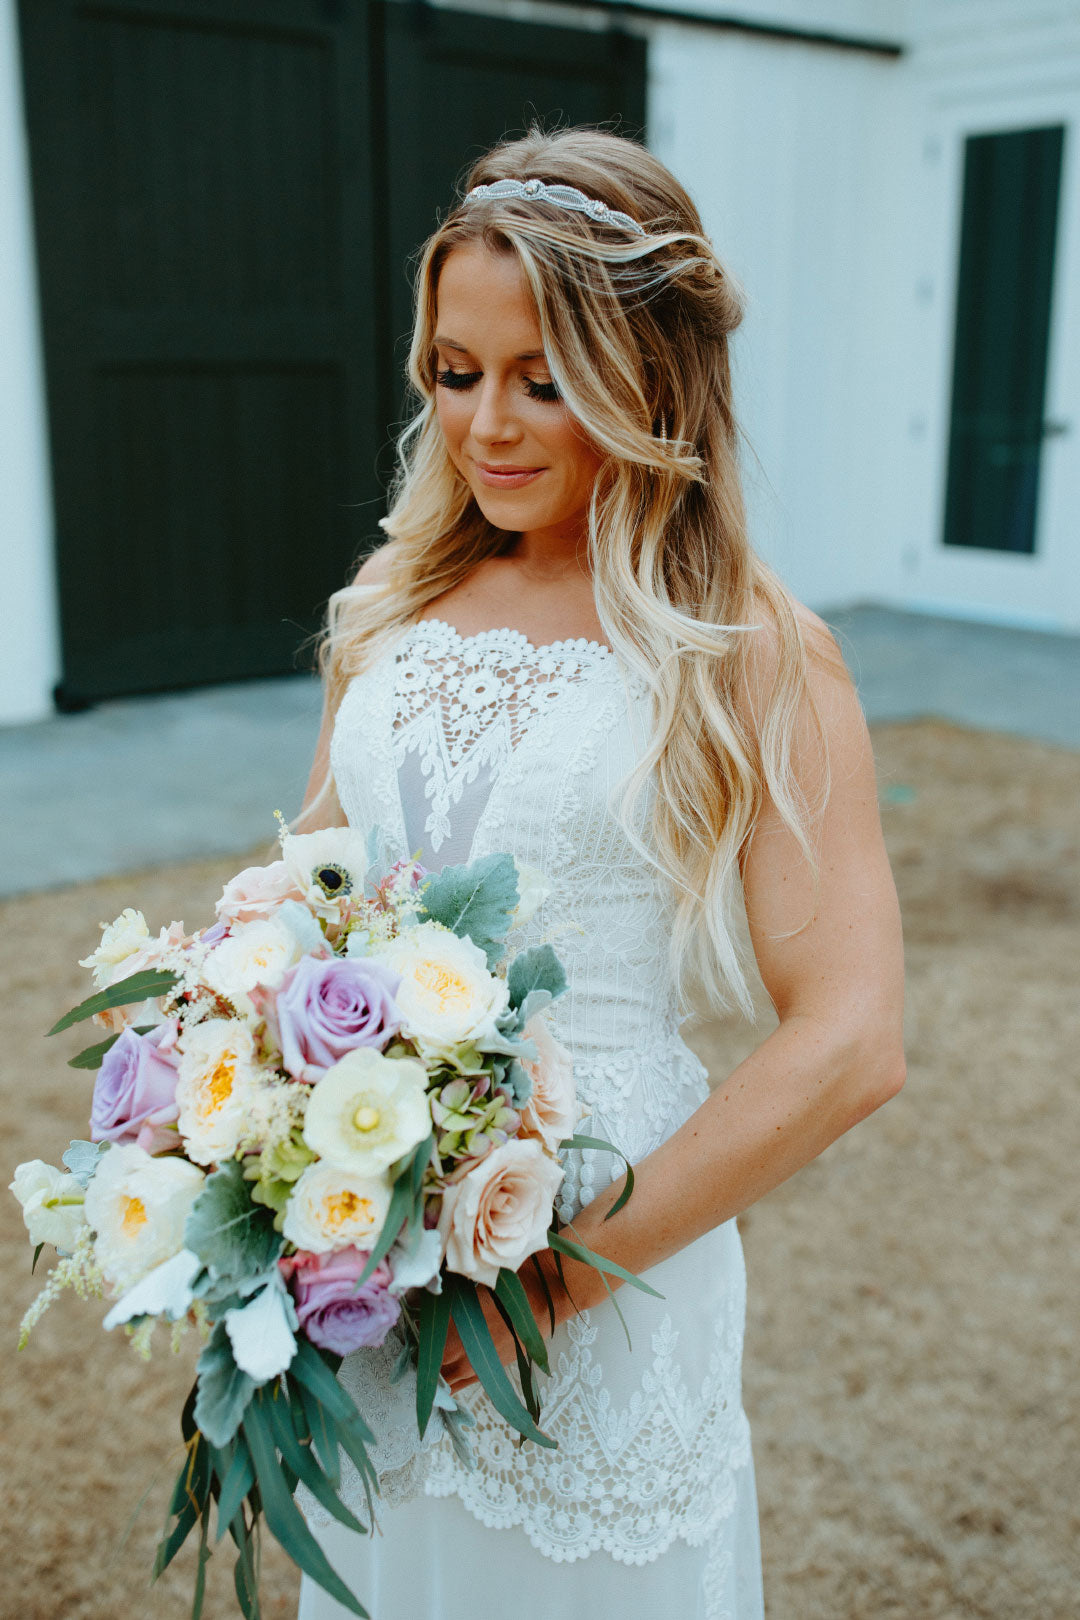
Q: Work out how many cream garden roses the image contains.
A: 5